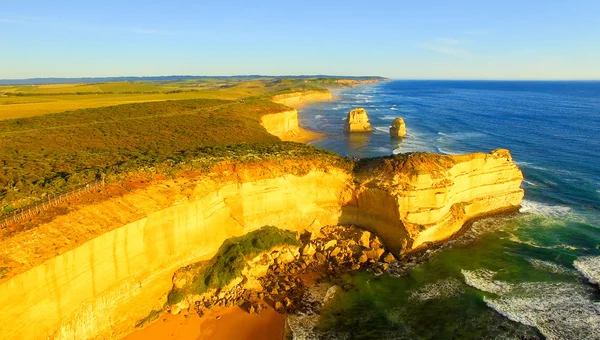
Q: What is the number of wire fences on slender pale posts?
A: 1